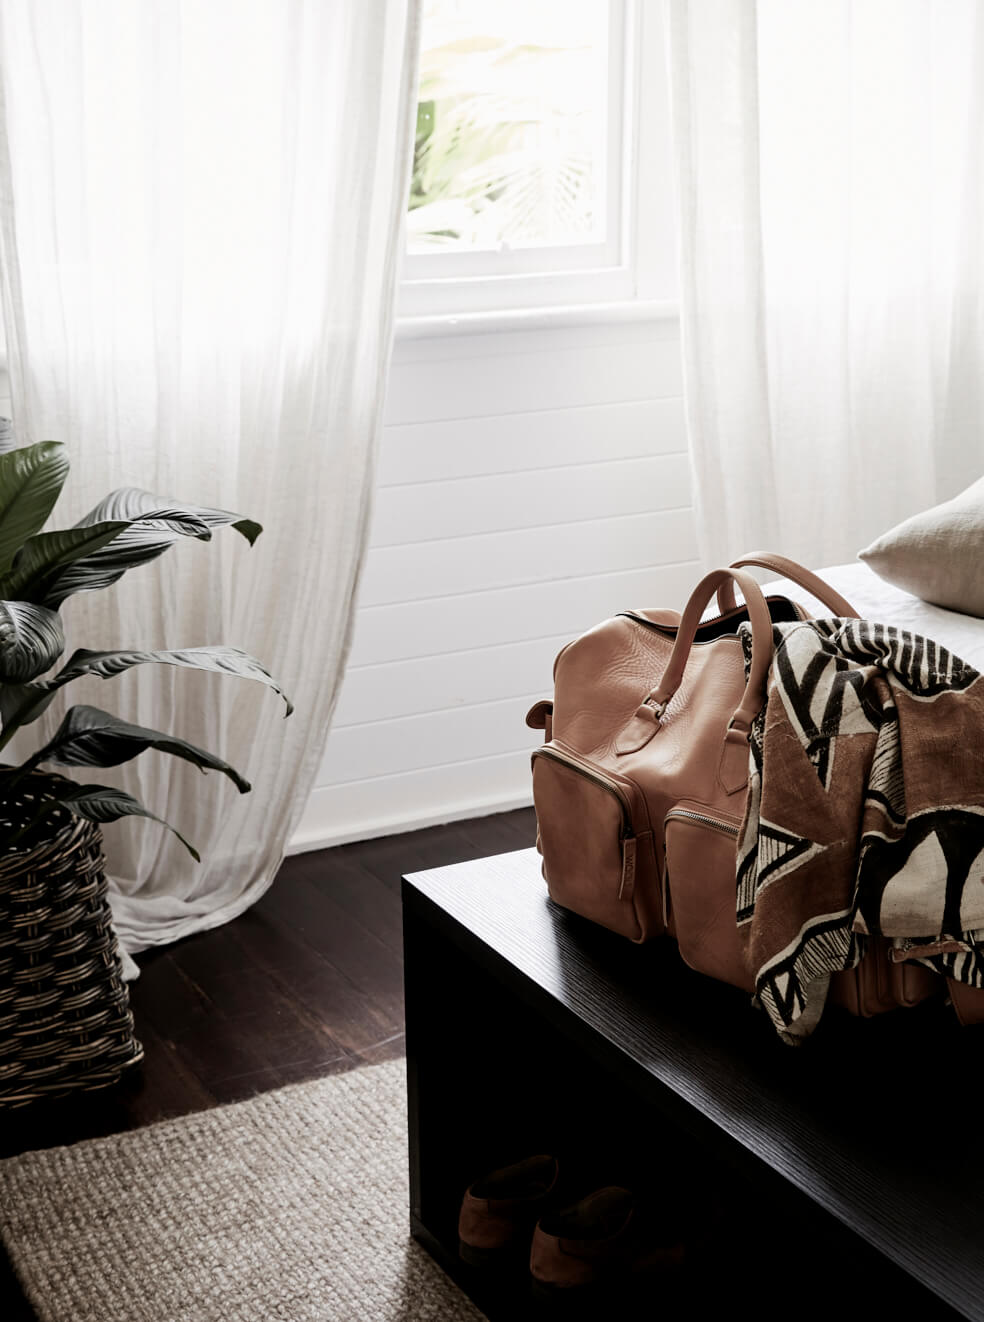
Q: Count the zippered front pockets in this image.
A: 2